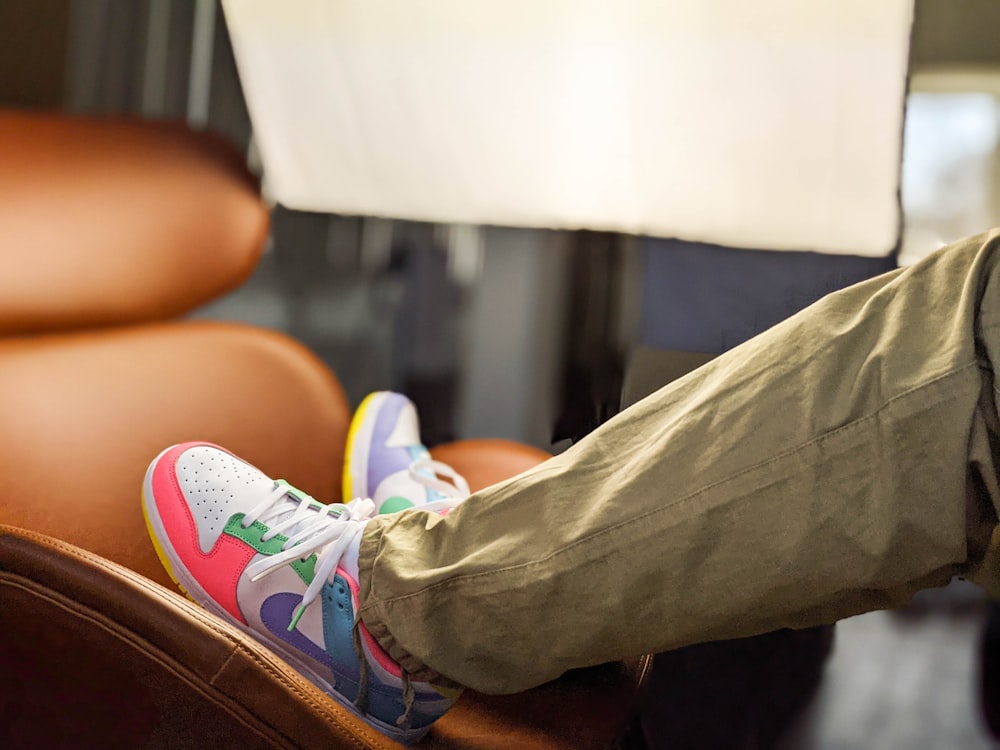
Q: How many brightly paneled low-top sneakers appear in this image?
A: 2